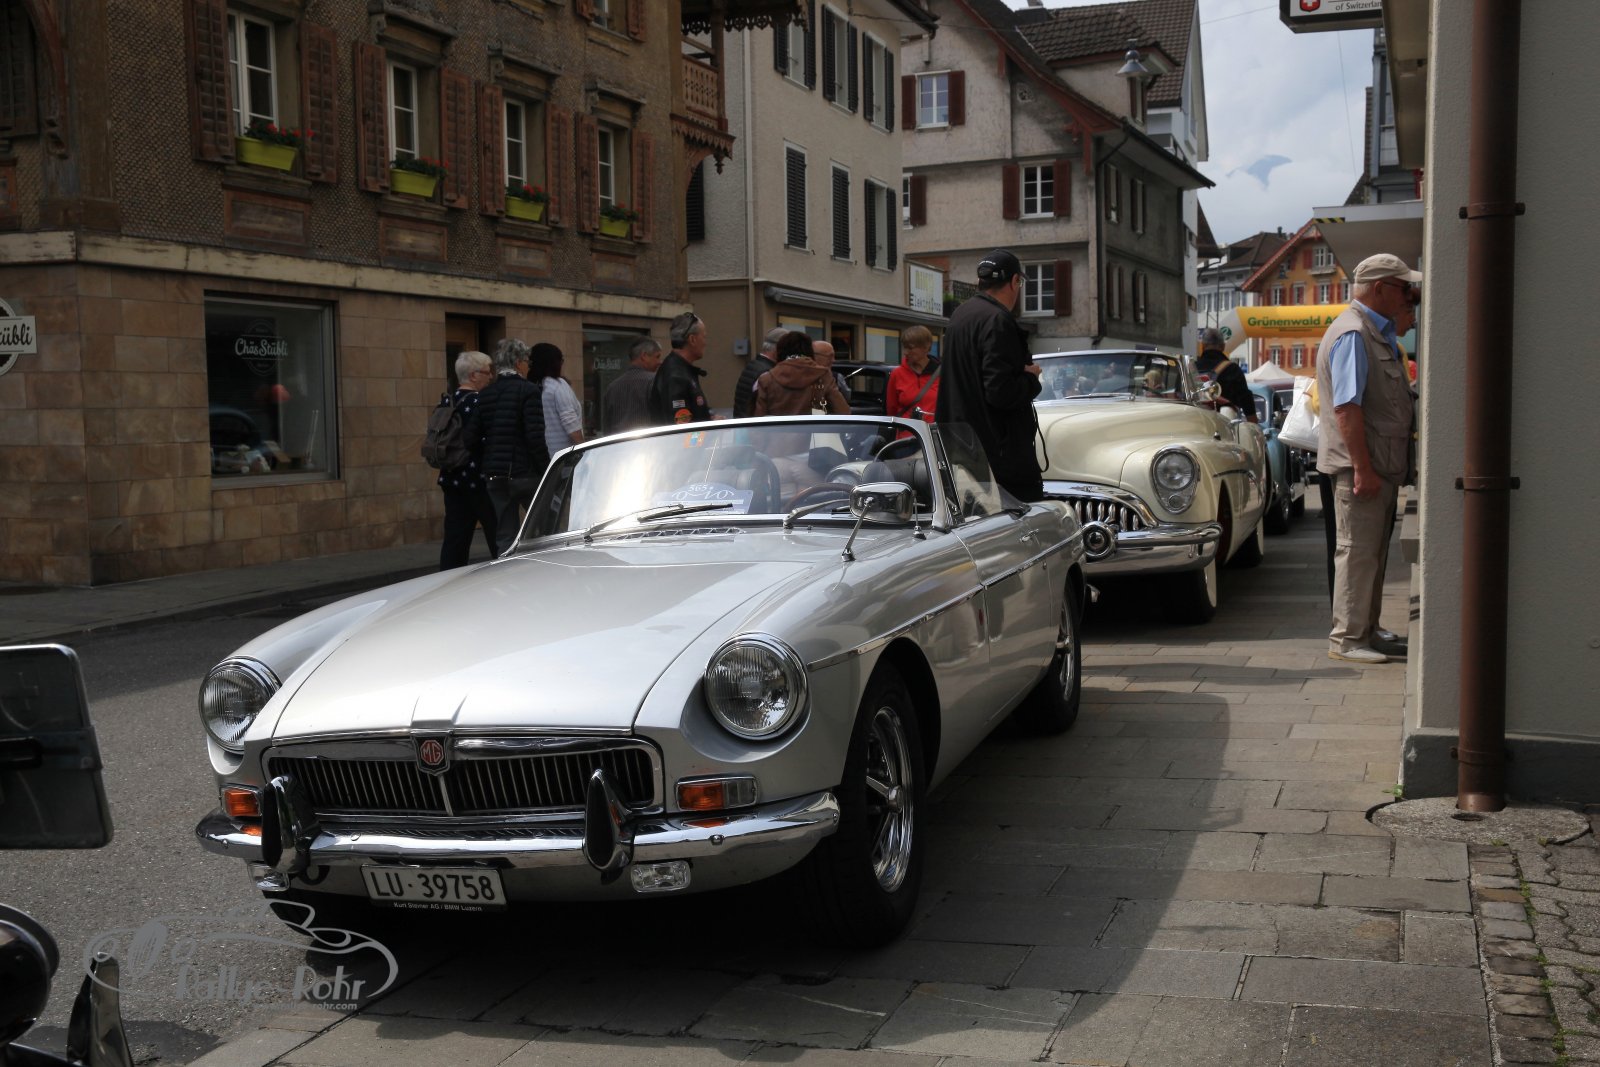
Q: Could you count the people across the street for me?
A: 9